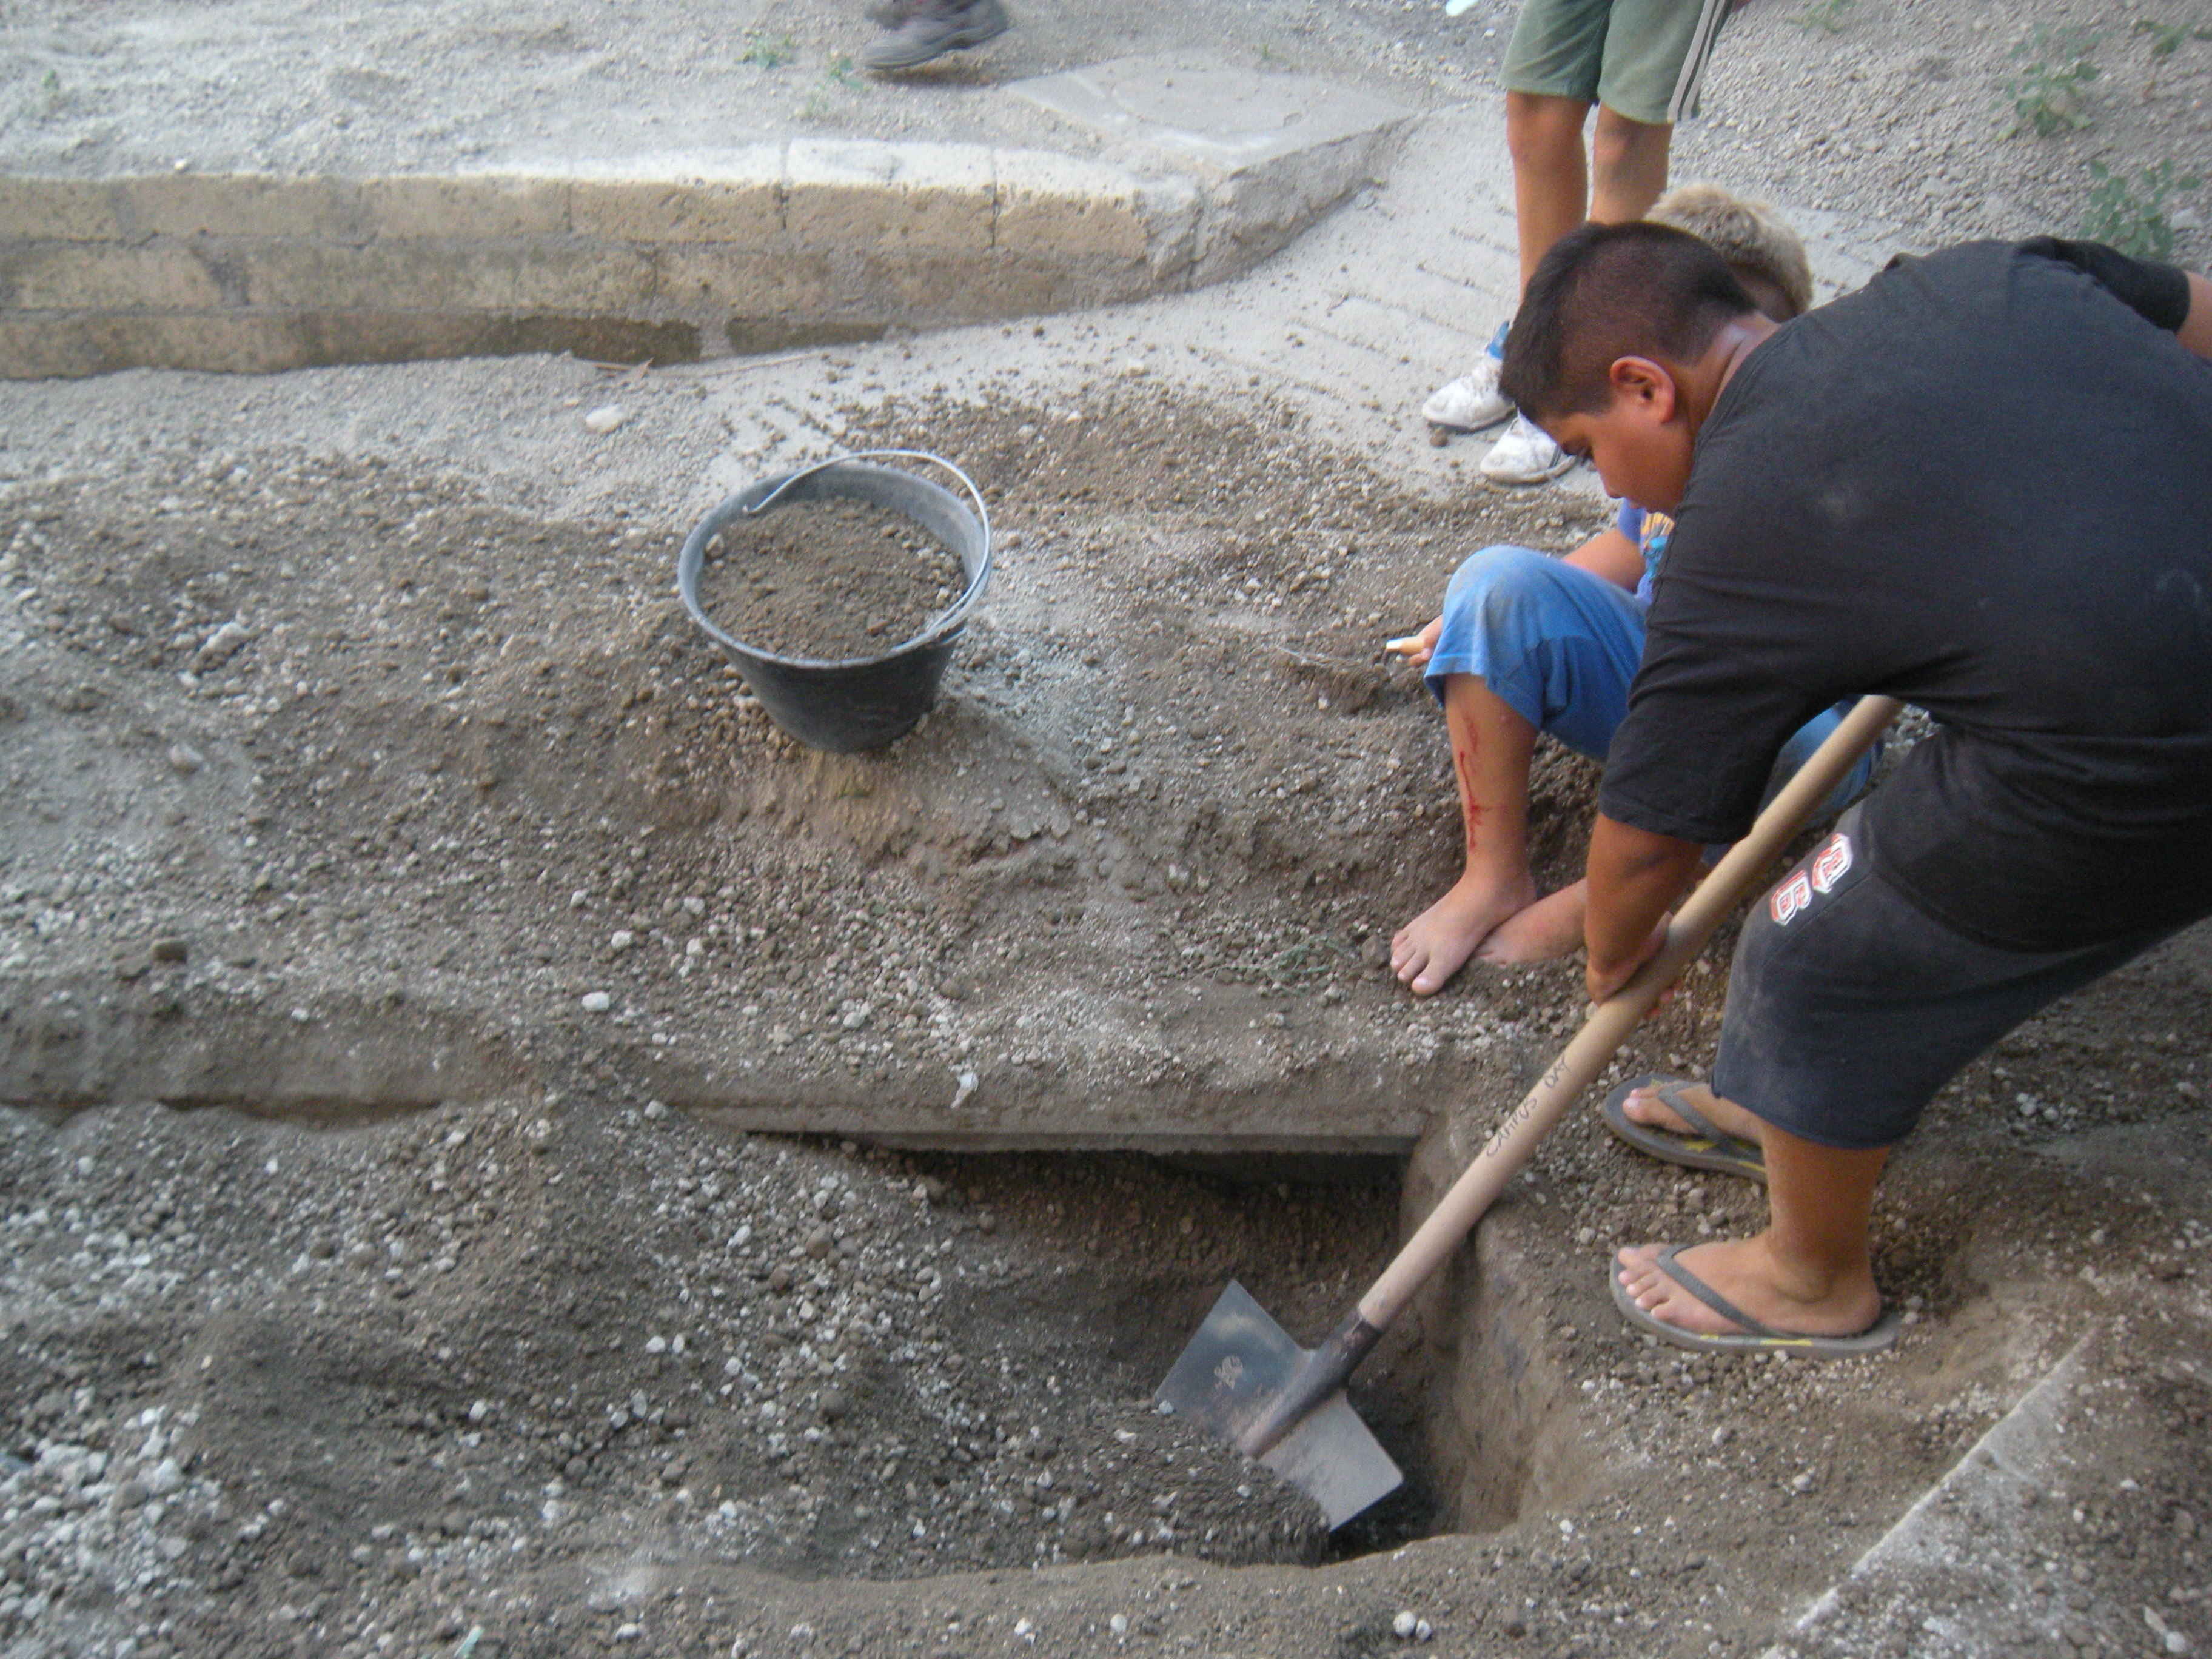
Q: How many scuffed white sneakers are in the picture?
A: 2